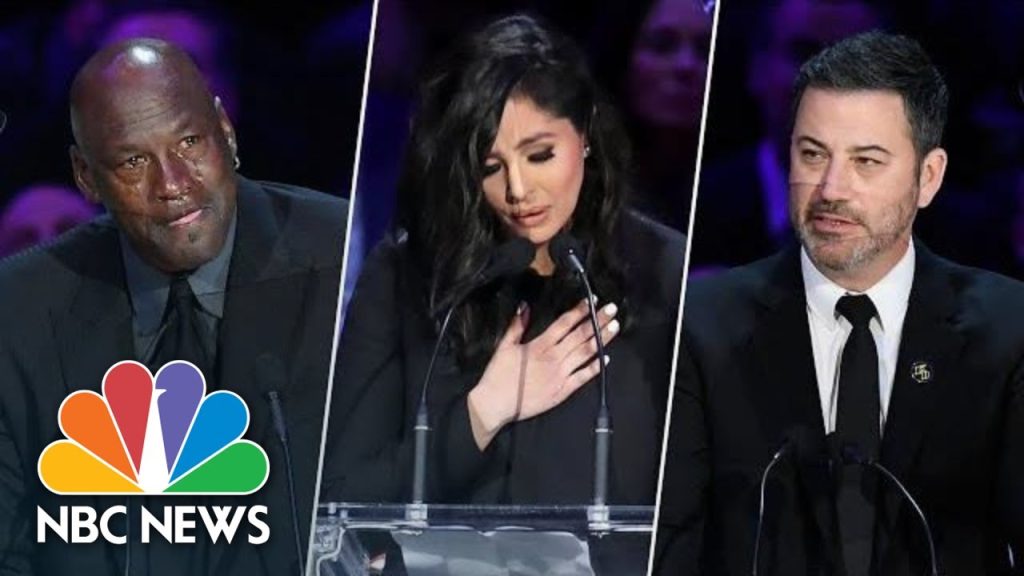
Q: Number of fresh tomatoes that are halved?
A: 0